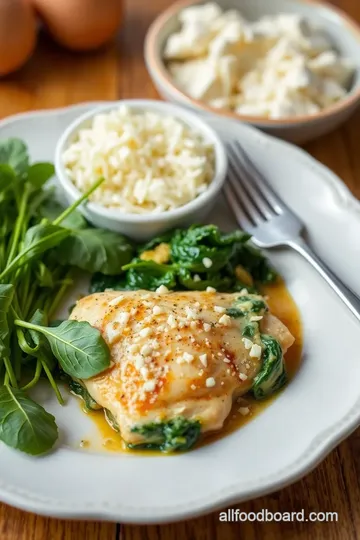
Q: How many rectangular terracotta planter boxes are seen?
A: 0